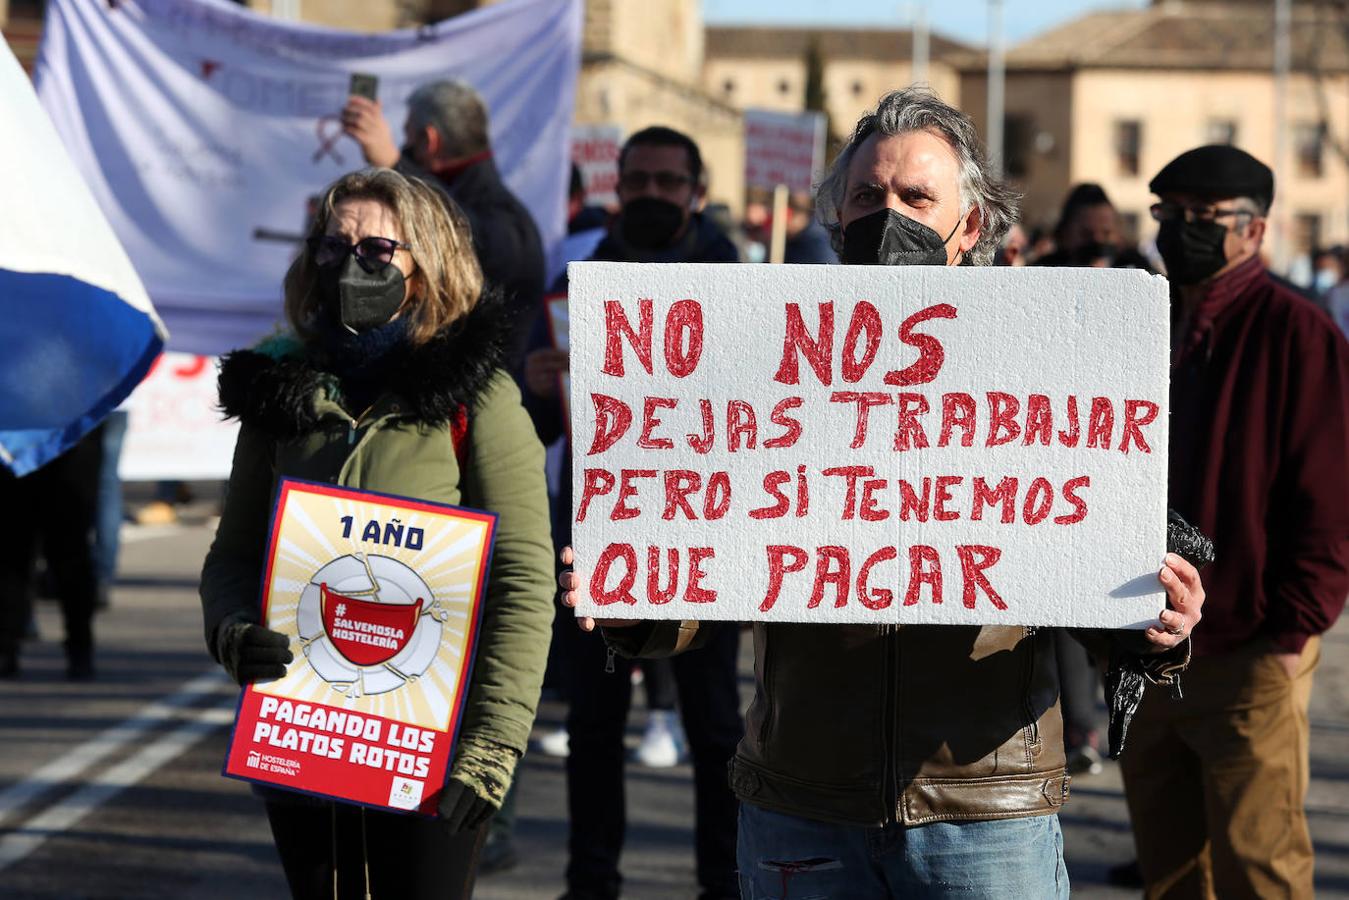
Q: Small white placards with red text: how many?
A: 2